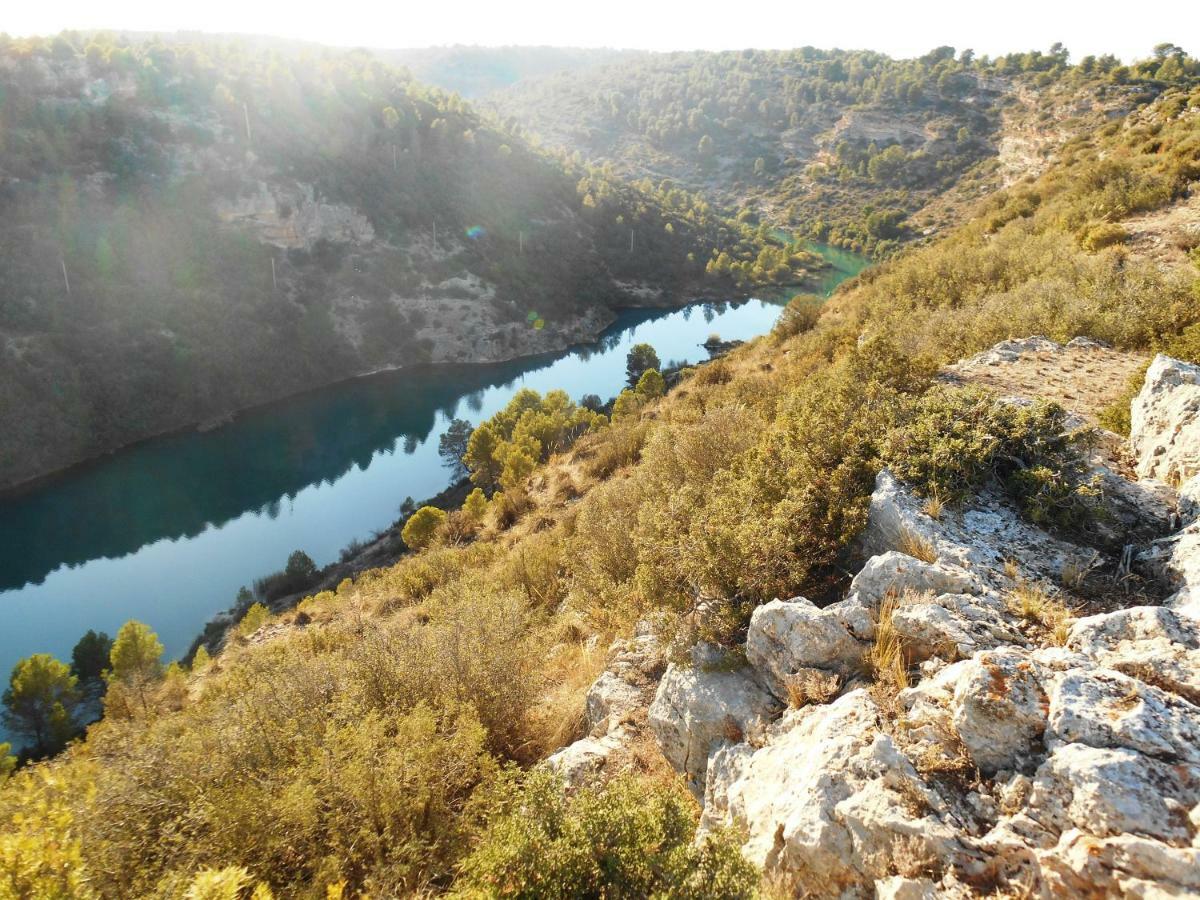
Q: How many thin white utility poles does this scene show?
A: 7